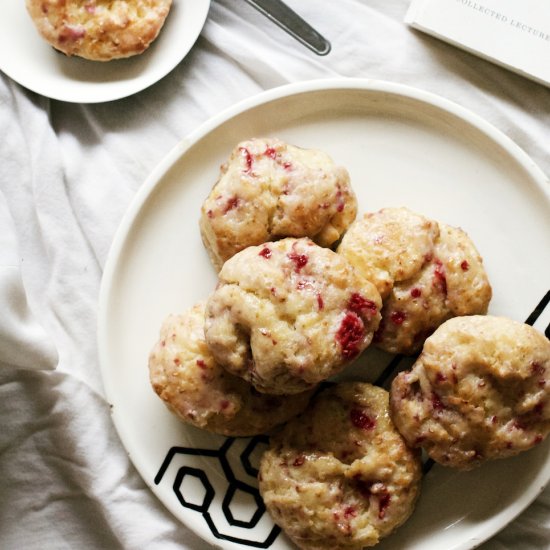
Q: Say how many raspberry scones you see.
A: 7